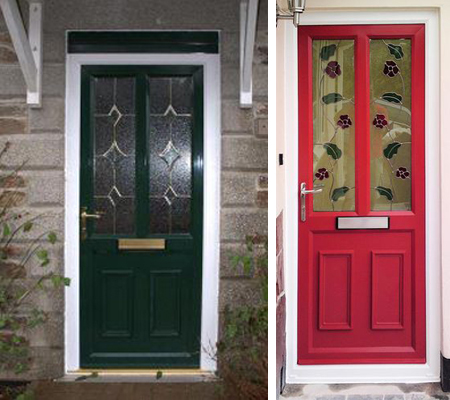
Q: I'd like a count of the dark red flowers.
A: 6